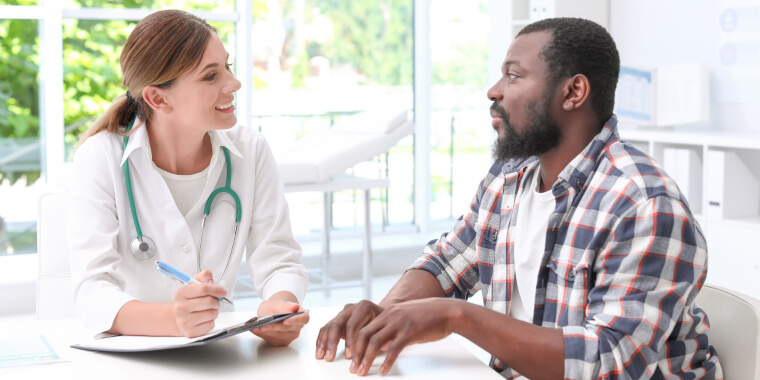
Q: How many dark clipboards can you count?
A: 1